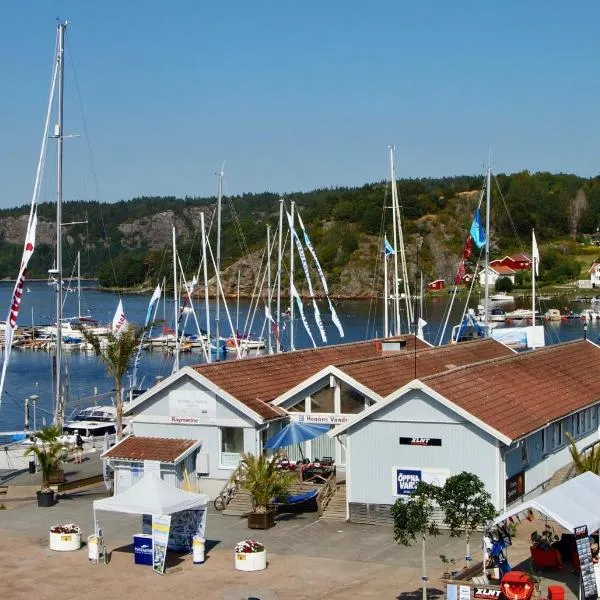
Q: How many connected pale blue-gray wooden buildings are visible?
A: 3